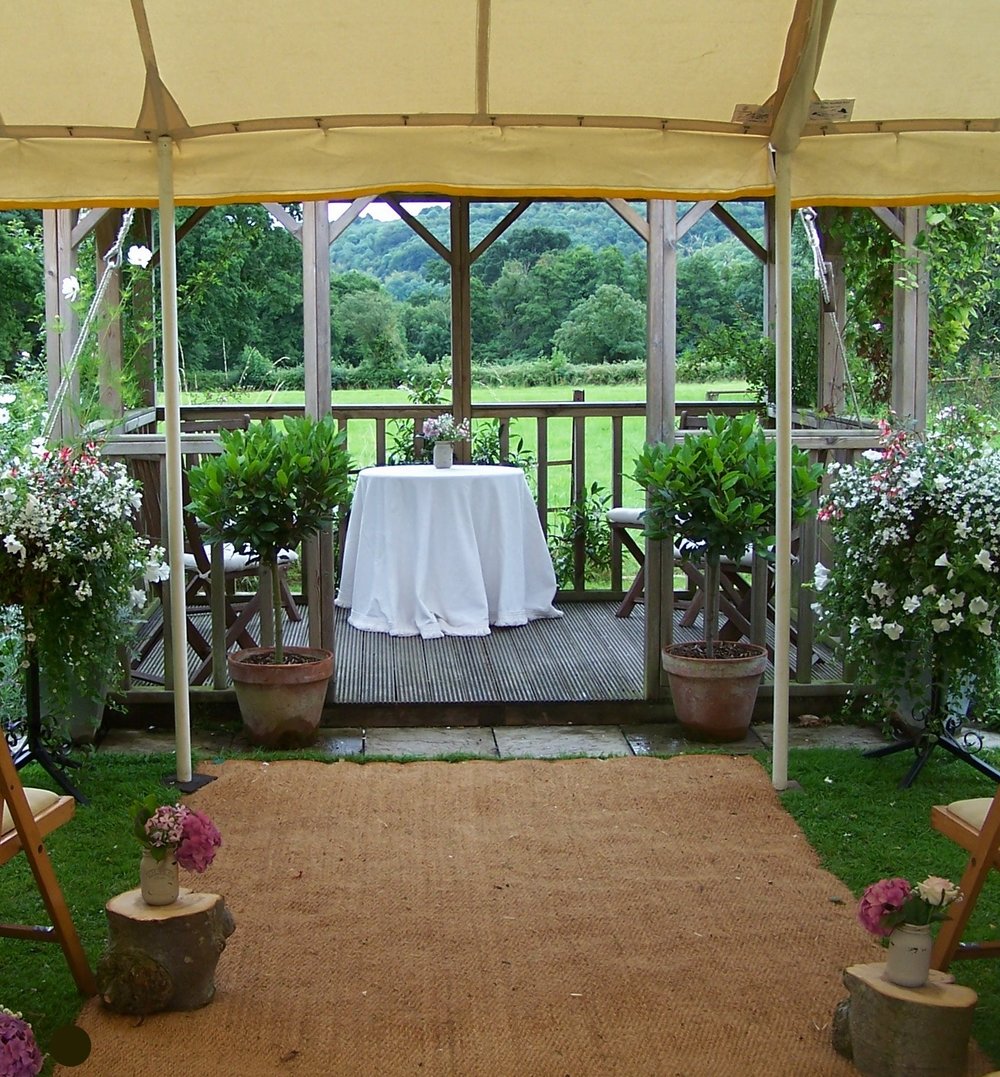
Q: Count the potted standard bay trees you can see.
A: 2